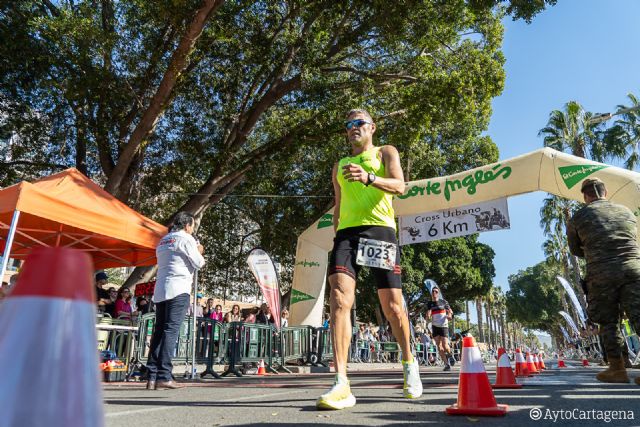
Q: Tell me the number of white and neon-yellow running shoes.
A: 2